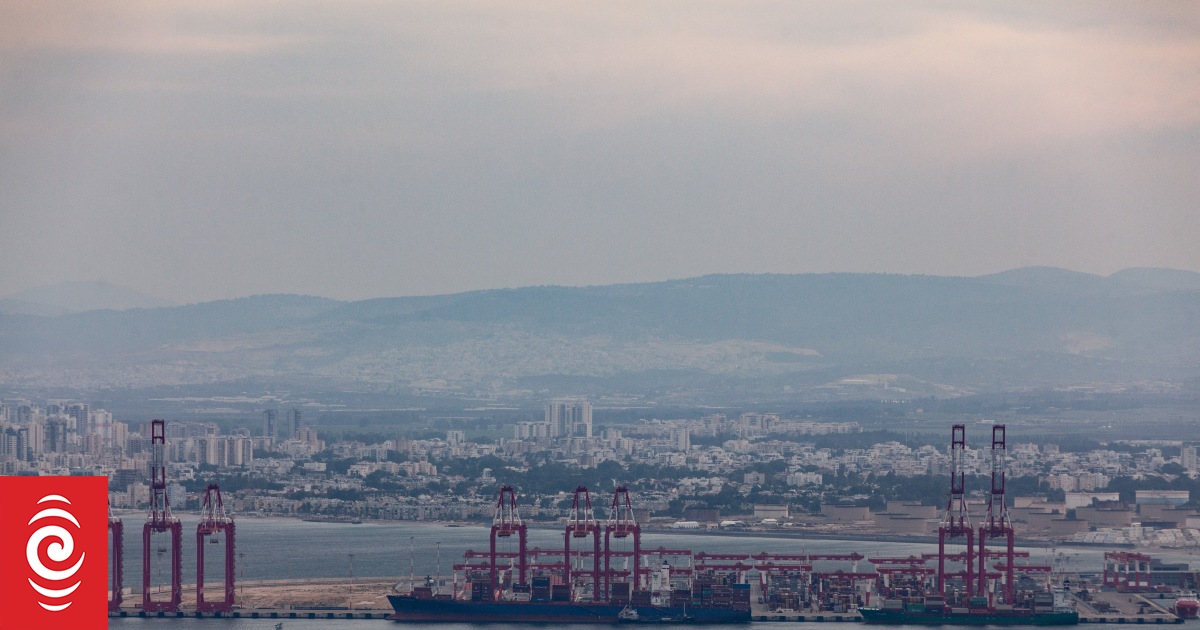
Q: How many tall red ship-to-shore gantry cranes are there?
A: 8